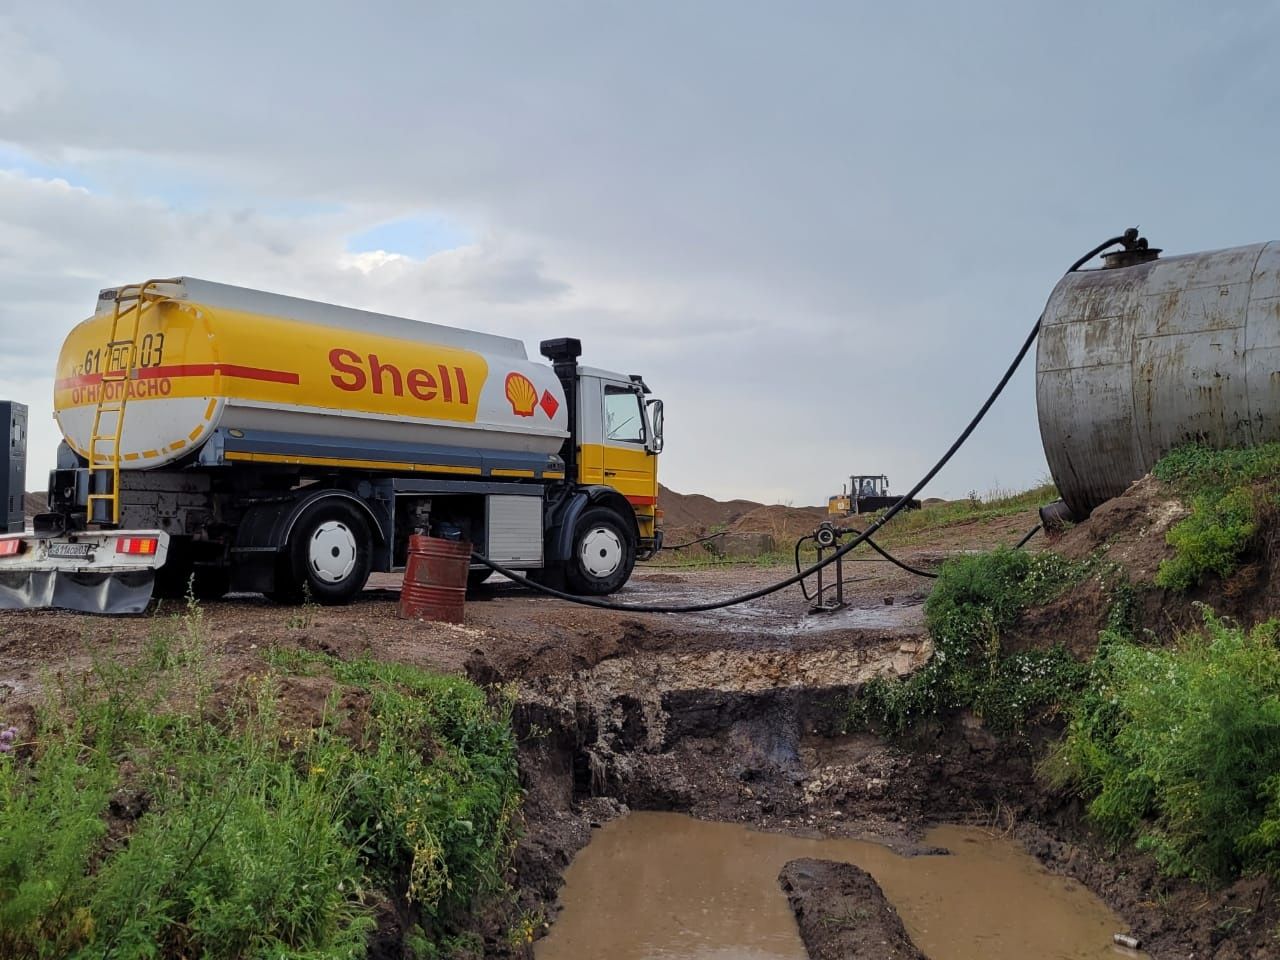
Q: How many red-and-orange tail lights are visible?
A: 2